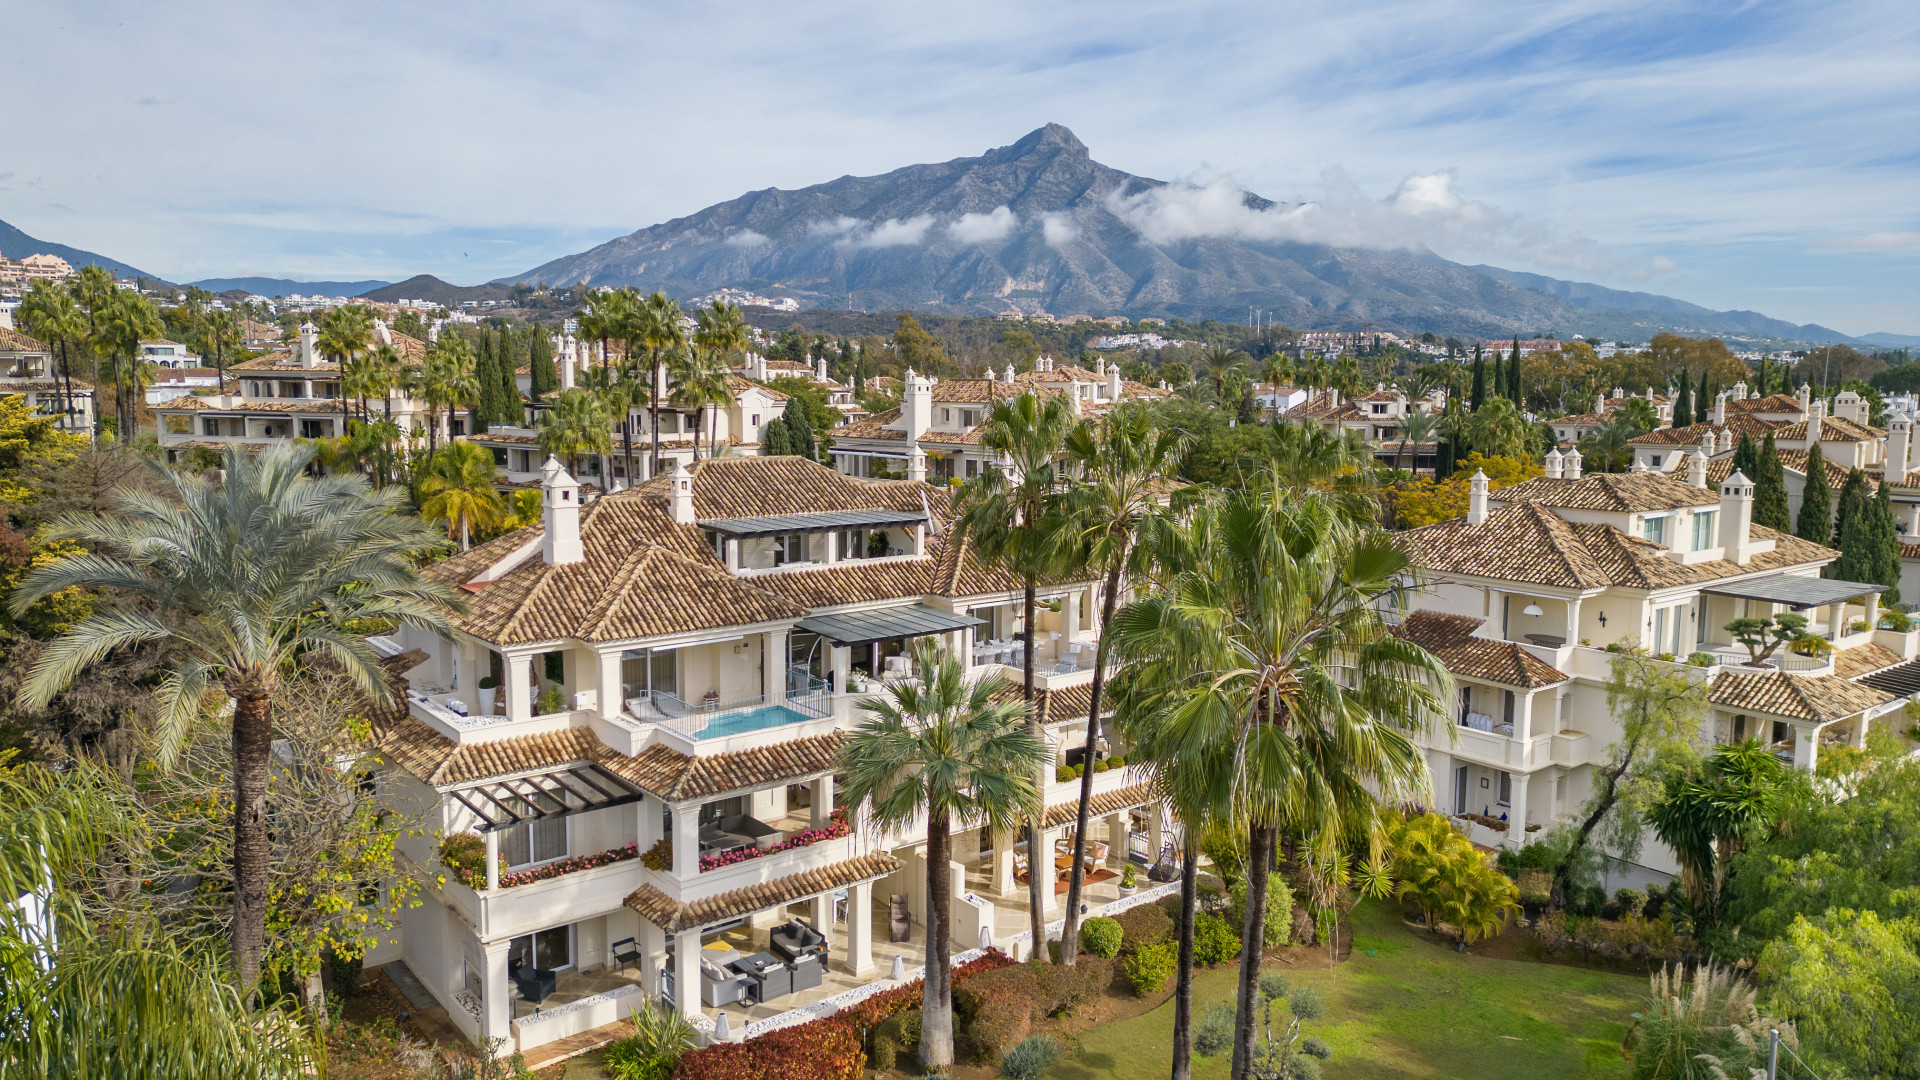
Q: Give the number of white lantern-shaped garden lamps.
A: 3